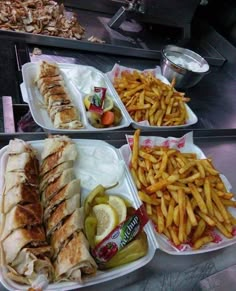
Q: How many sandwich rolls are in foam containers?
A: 3